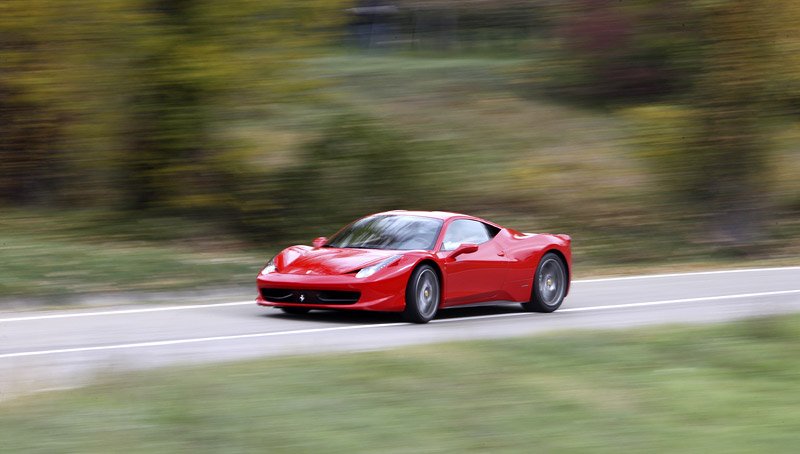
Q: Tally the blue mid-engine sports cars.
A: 0